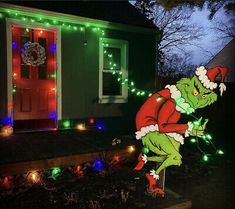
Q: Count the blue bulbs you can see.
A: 6